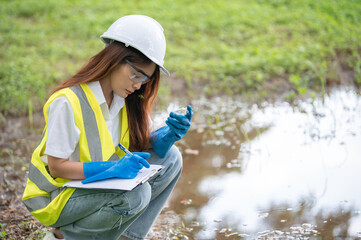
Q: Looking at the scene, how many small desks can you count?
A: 0